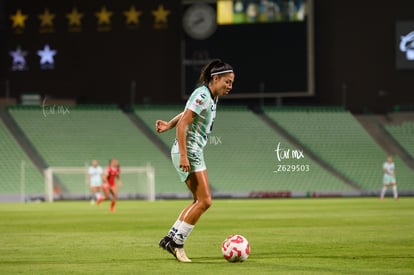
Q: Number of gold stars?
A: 6